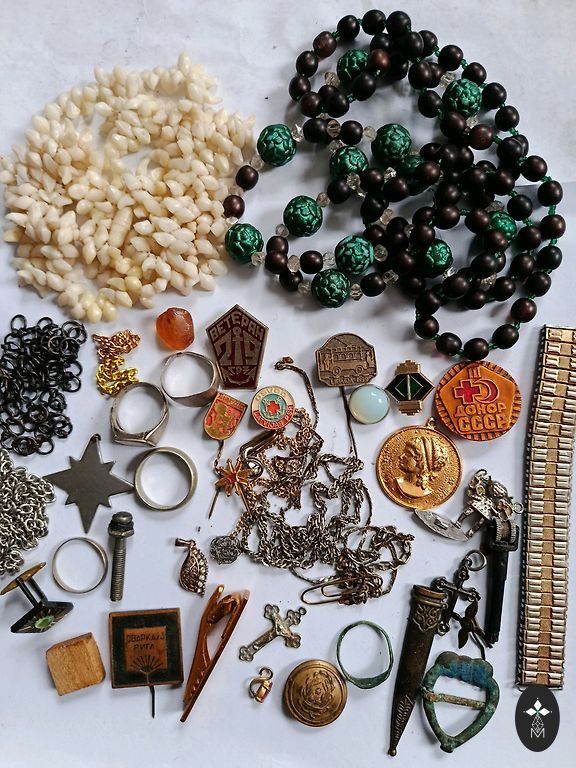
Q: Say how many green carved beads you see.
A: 12